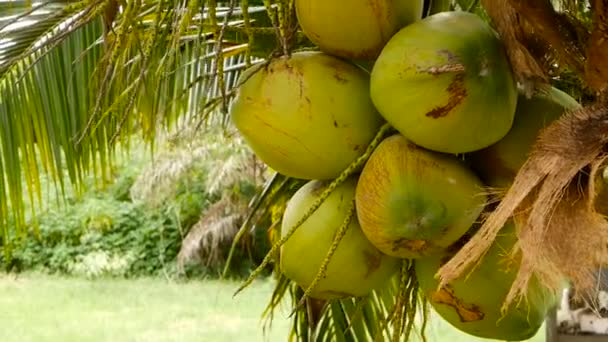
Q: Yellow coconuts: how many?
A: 7